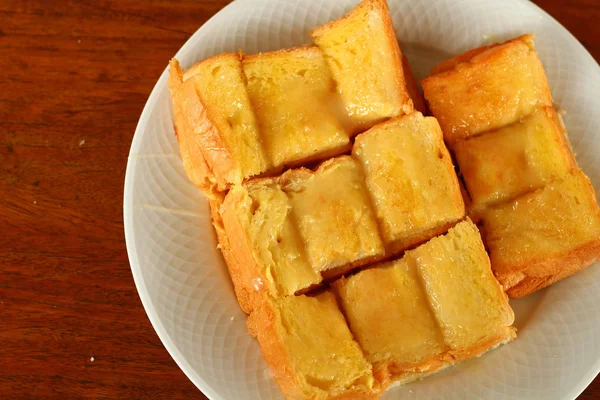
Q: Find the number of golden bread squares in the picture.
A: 12